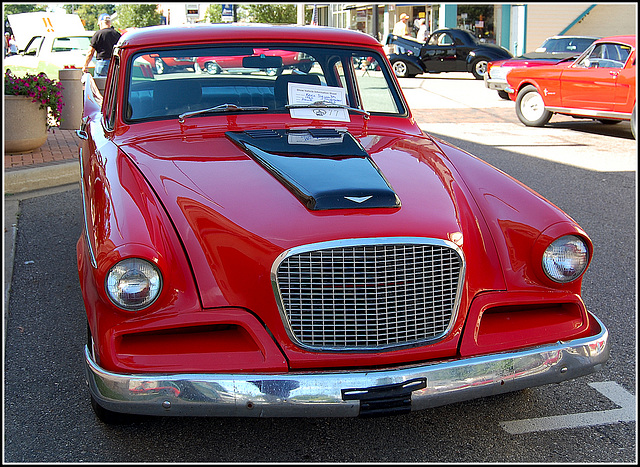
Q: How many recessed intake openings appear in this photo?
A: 2